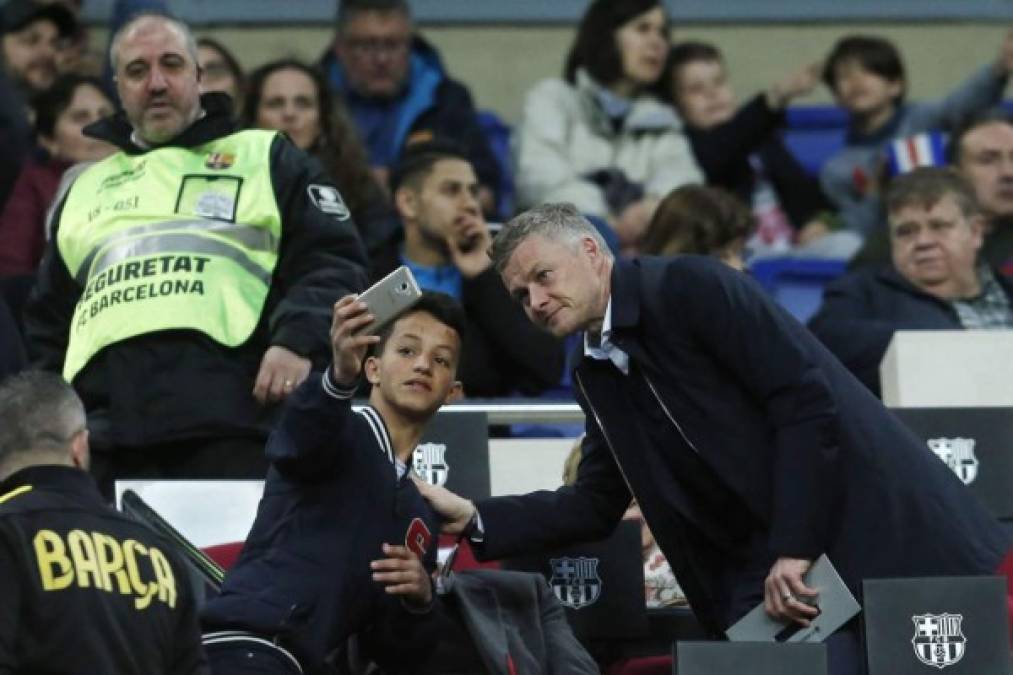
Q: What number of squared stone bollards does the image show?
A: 0